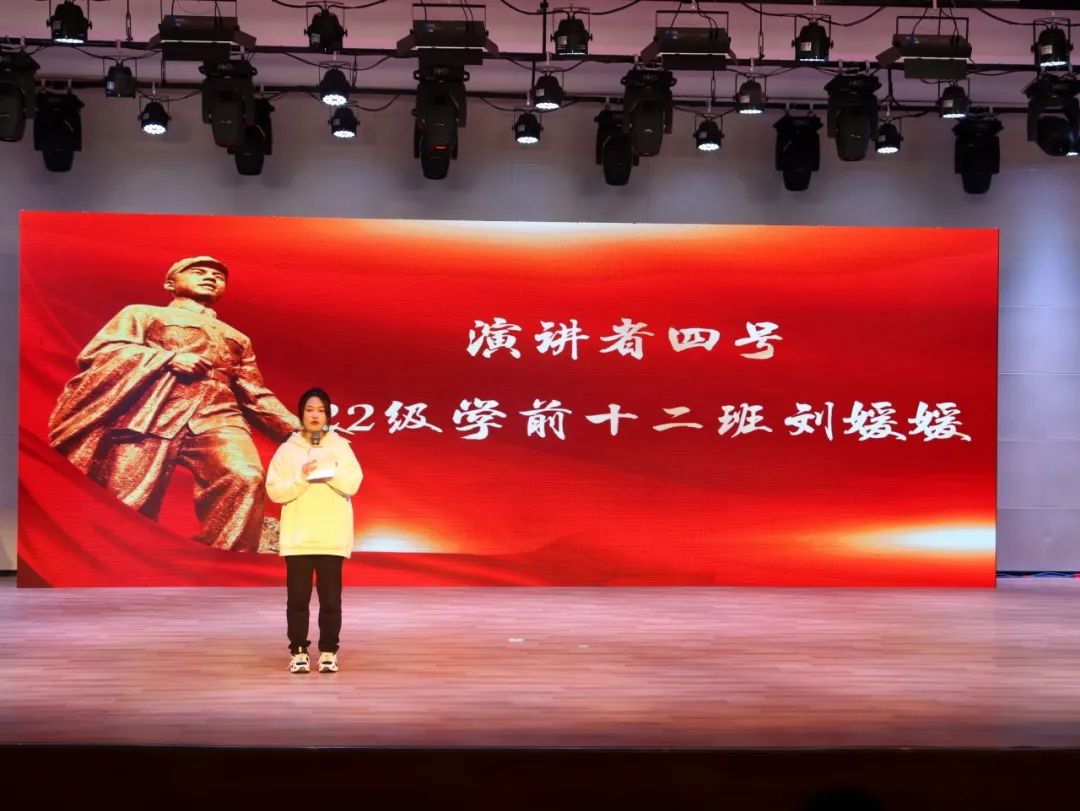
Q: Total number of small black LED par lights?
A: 15